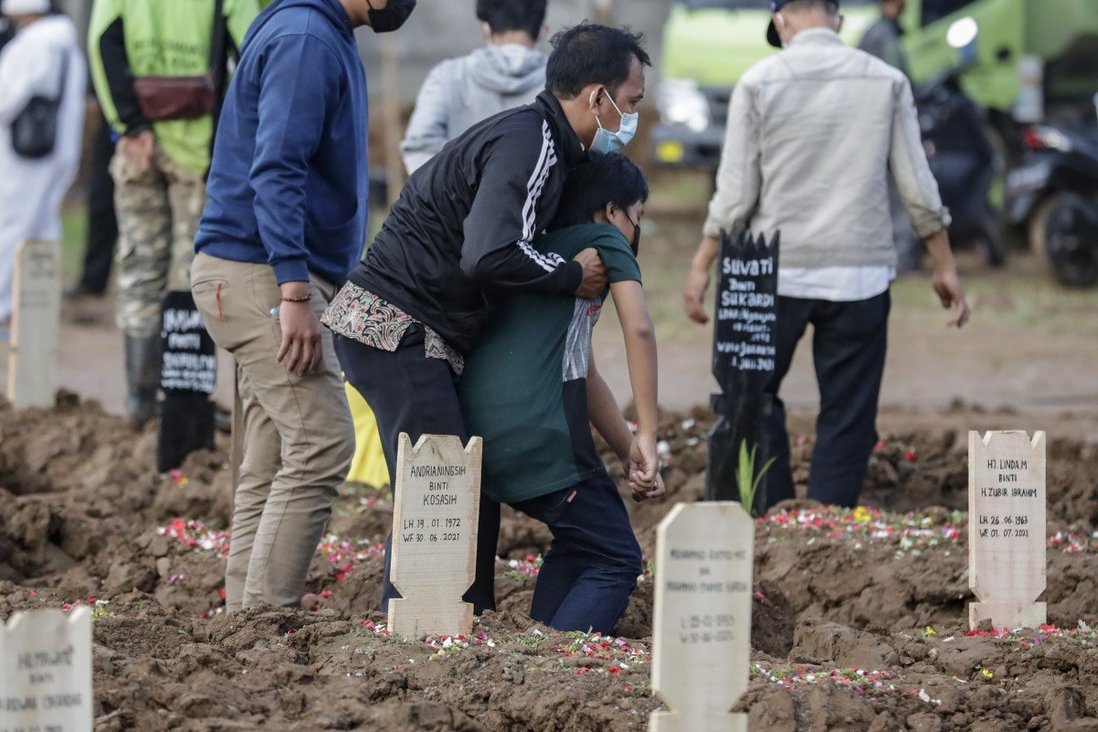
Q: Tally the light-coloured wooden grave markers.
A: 5